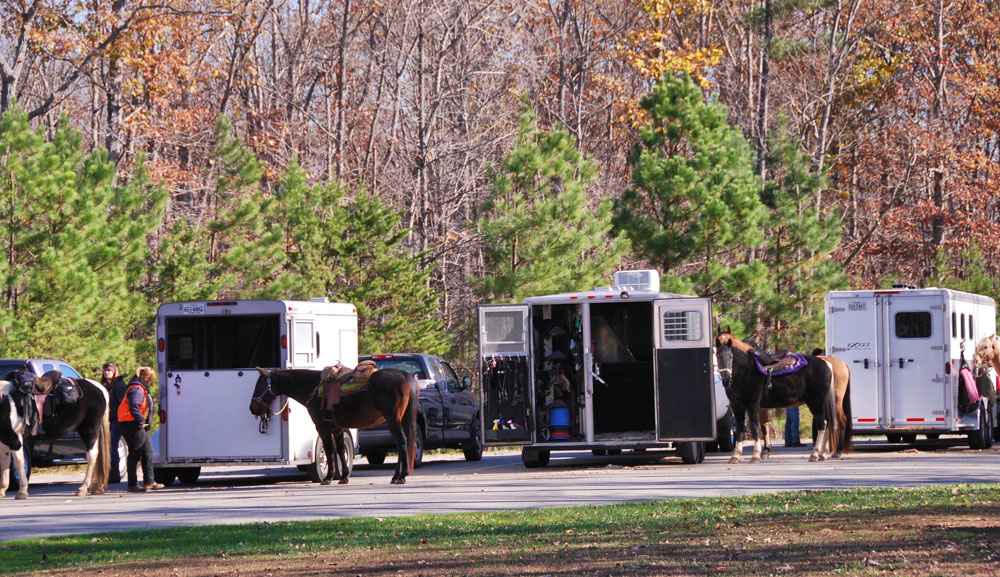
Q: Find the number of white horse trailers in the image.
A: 3